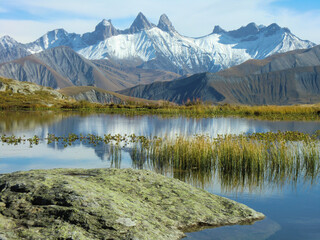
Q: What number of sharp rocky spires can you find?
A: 3